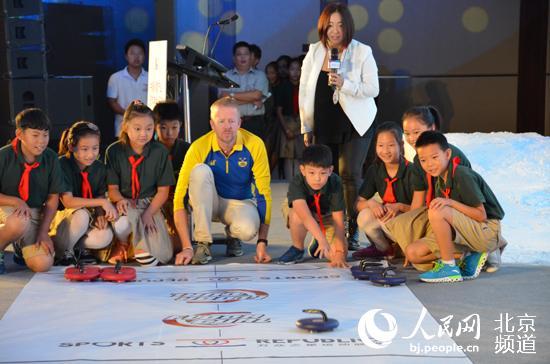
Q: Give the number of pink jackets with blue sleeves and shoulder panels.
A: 0